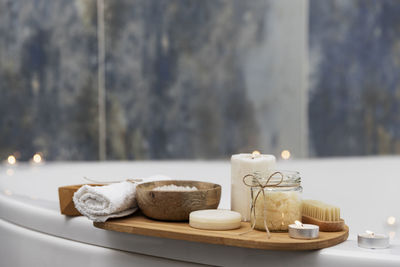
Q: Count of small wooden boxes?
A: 1